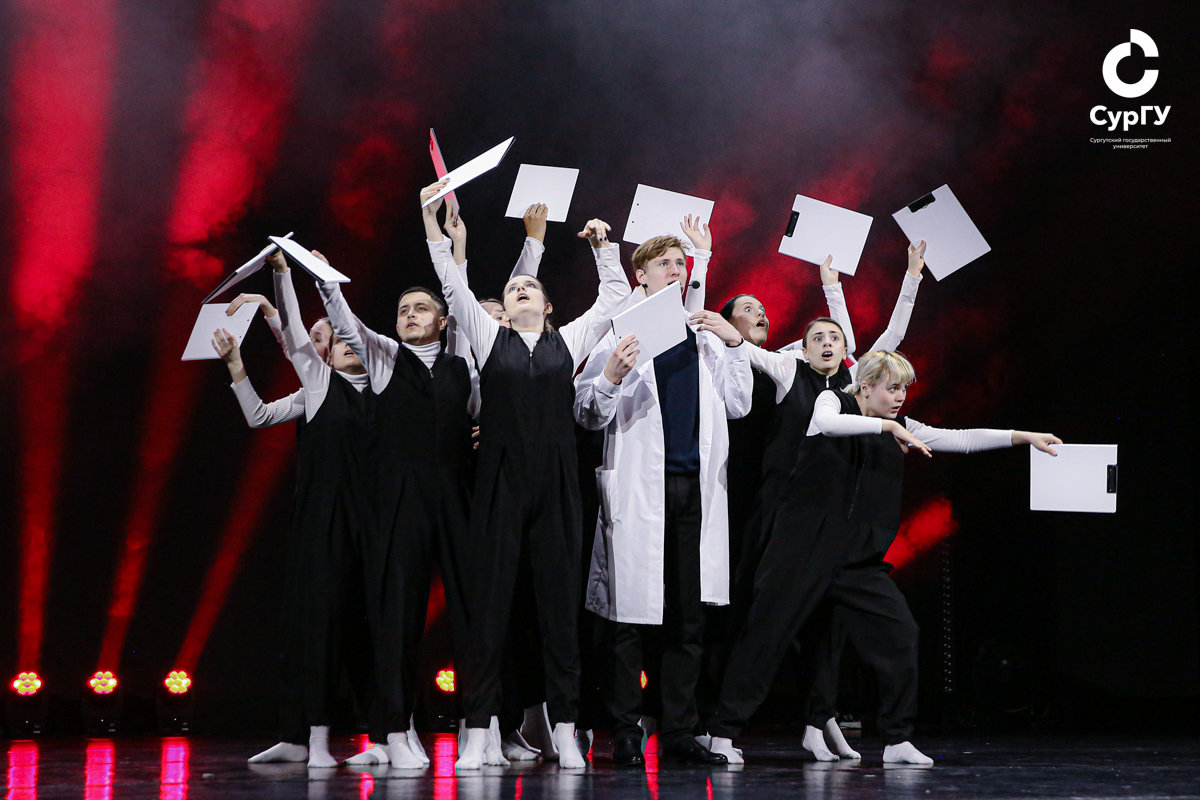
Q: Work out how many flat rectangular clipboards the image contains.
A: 11